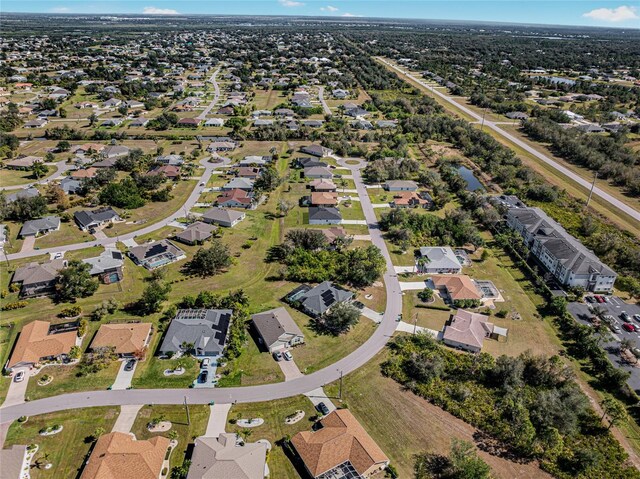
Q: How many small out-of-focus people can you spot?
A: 0